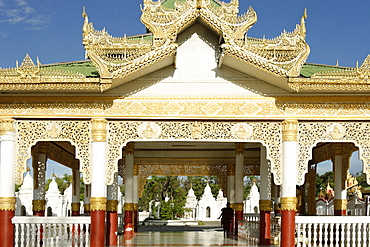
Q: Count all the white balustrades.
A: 2